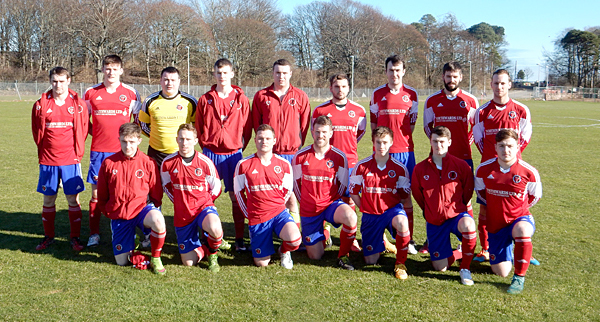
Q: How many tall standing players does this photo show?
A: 9